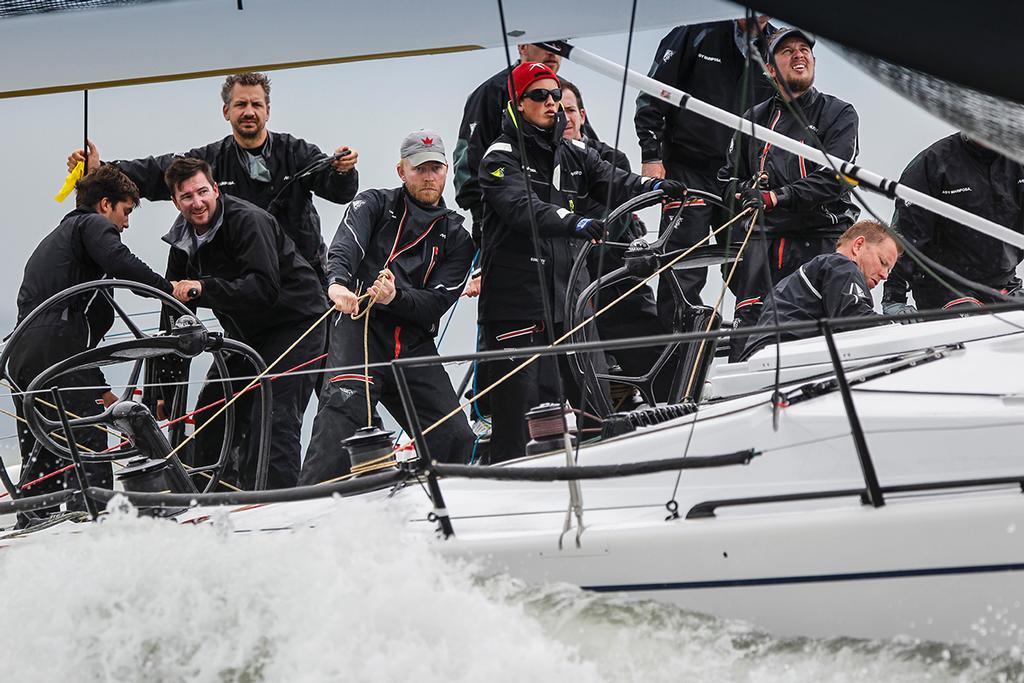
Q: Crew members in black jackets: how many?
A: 11